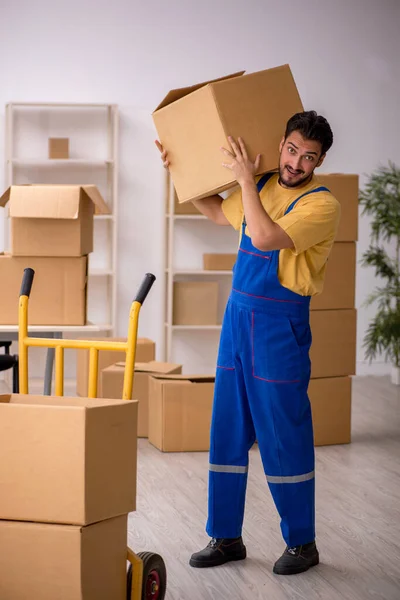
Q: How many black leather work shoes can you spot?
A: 2